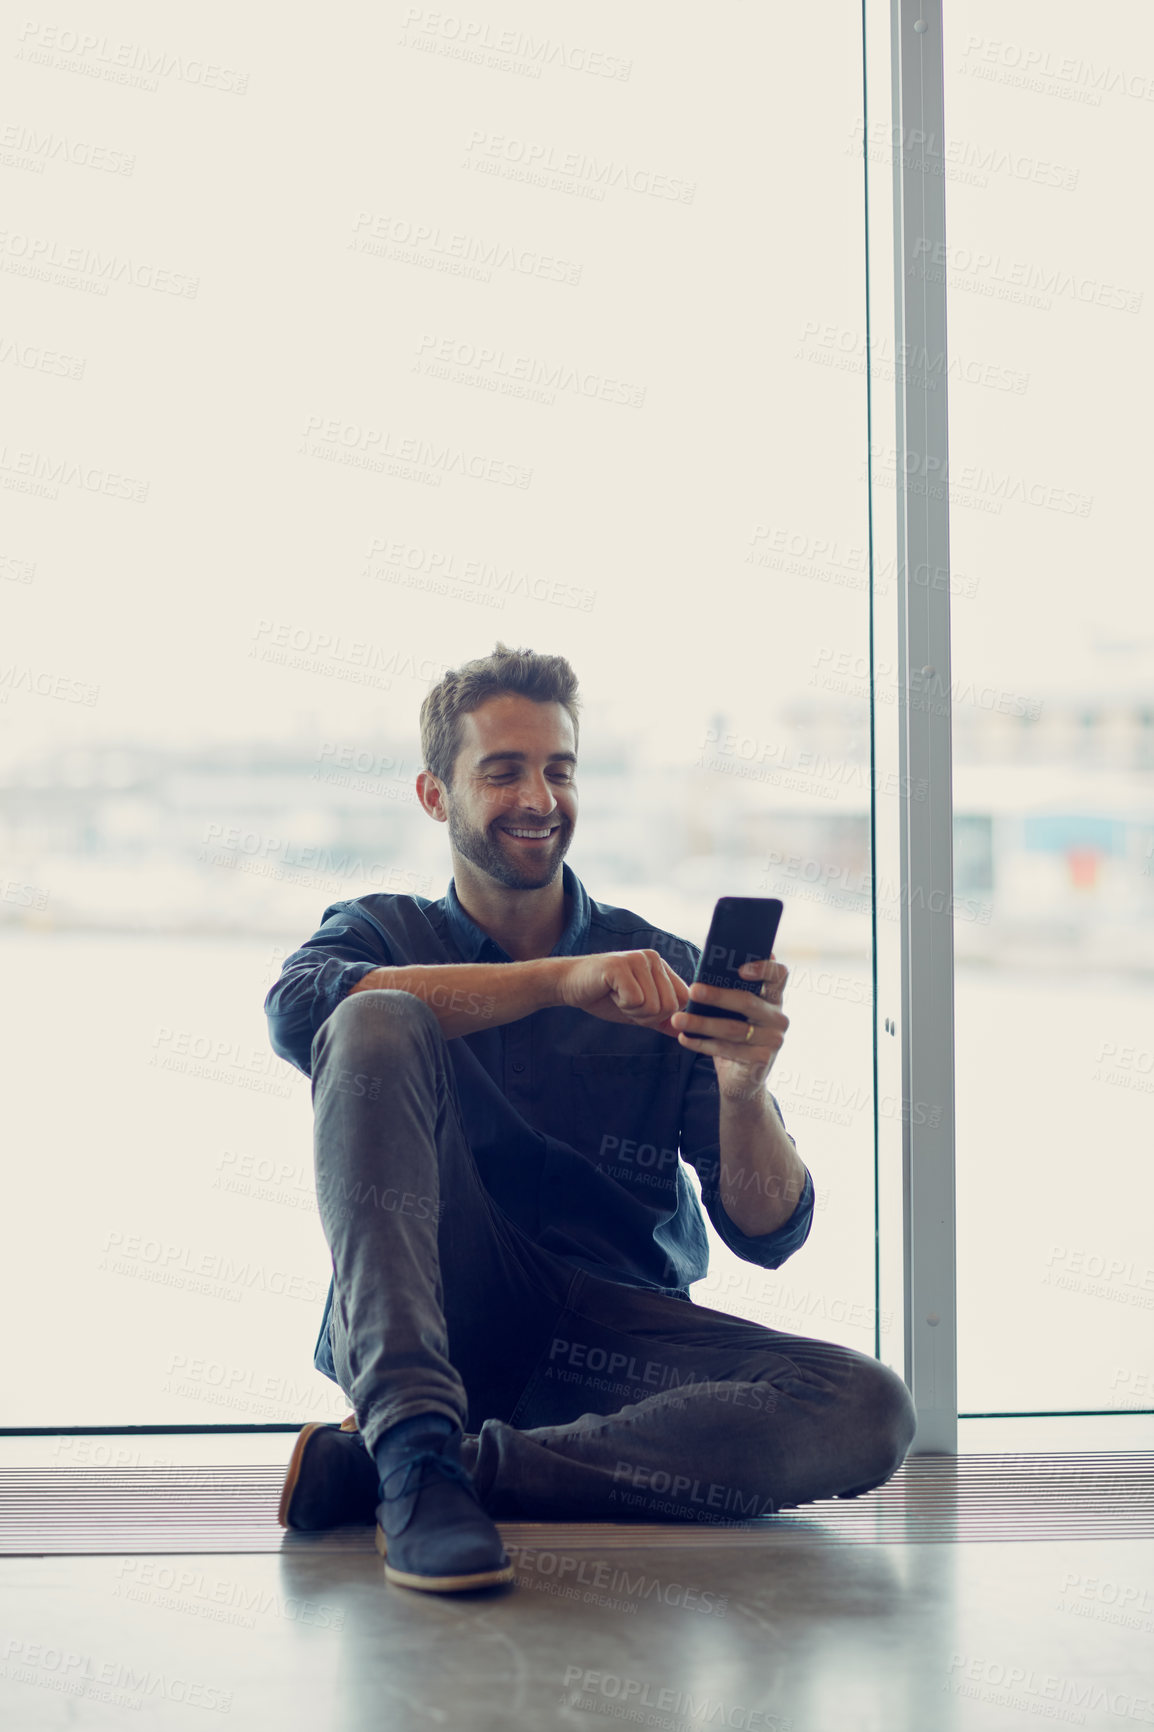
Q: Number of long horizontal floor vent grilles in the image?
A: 1